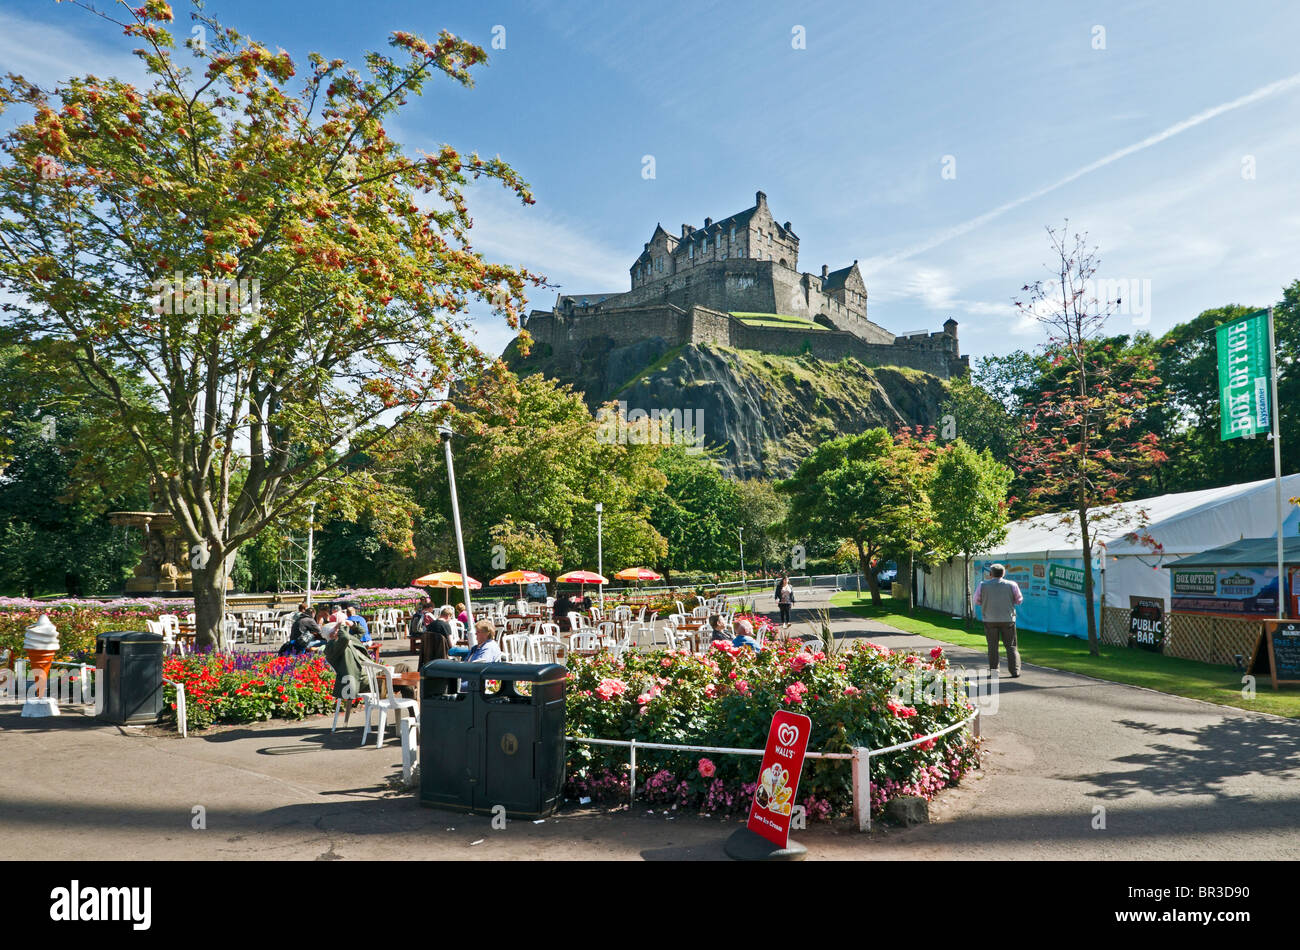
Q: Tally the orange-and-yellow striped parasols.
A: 4